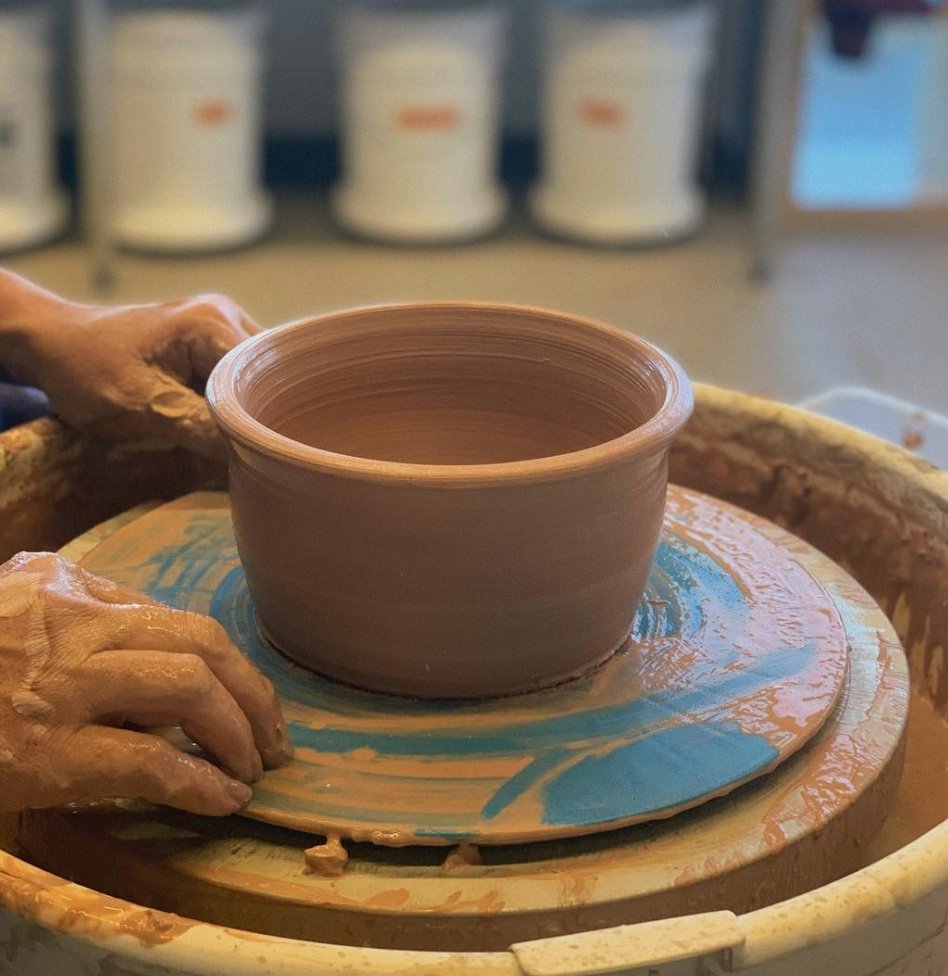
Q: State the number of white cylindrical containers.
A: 4